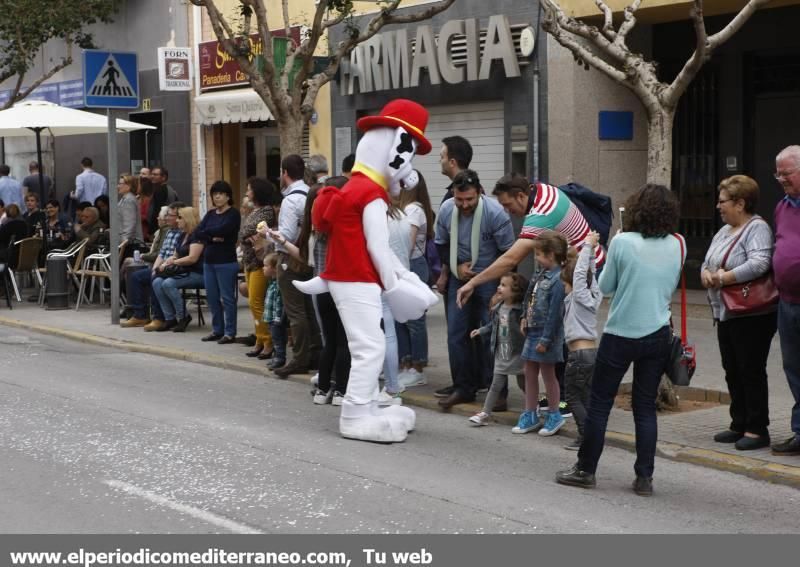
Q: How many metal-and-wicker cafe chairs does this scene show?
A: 3